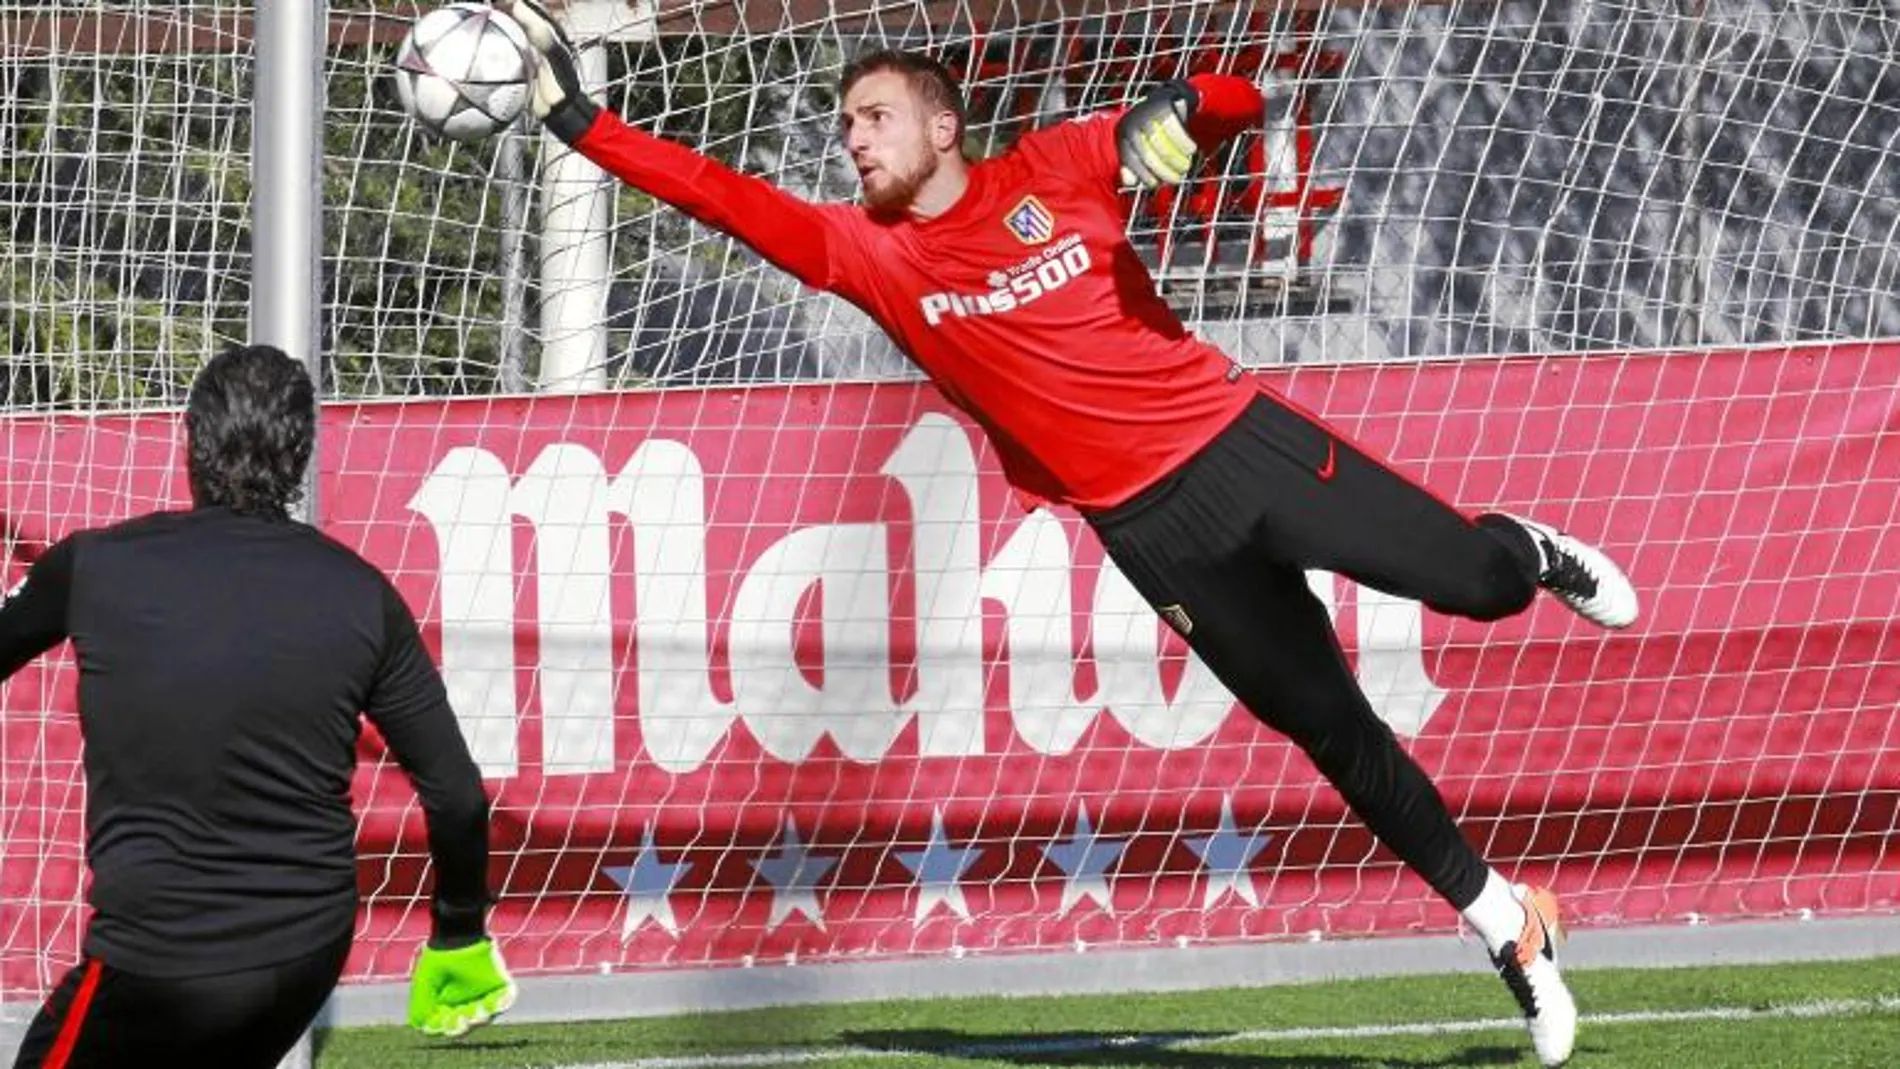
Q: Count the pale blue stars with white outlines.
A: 5